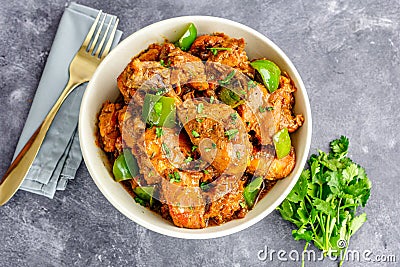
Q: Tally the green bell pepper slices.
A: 8